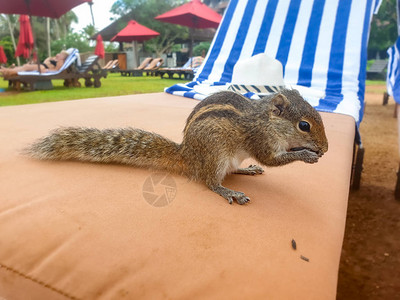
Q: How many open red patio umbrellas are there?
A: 3